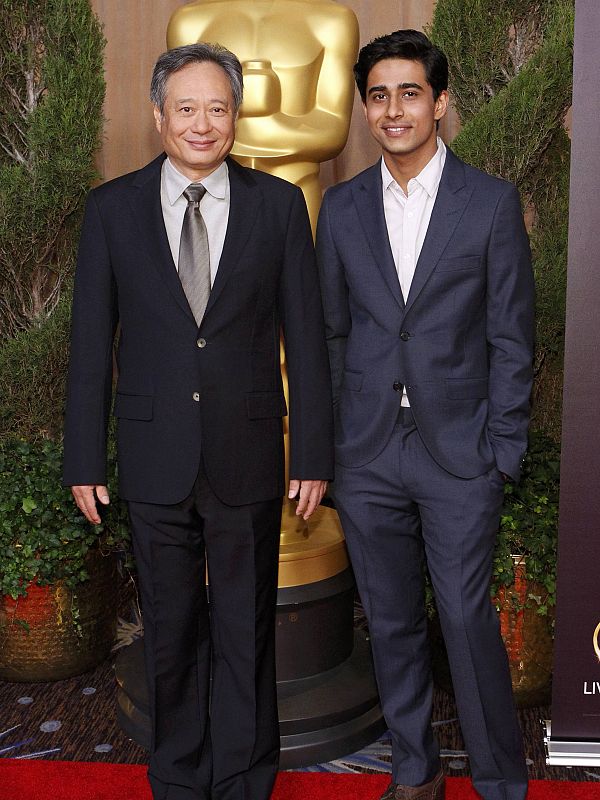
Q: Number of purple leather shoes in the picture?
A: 0